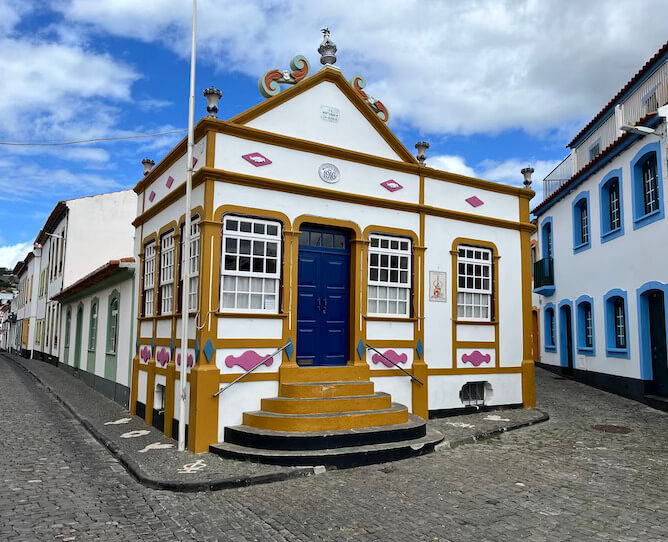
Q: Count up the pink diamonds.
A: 6